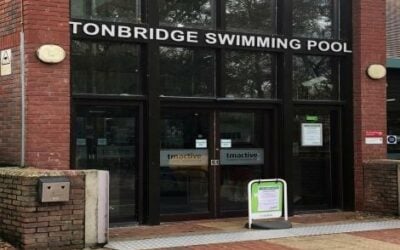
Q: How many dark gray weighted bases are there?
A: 1